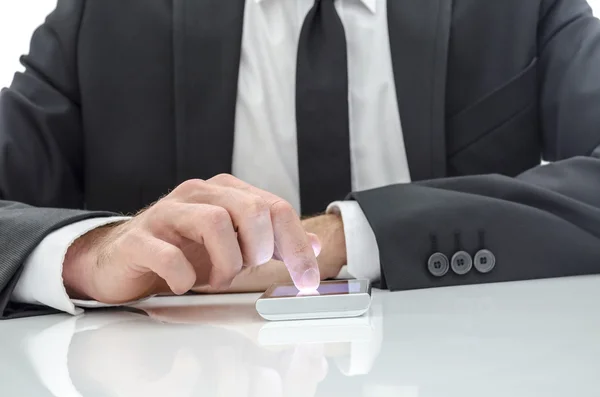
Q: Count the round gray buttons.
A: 3